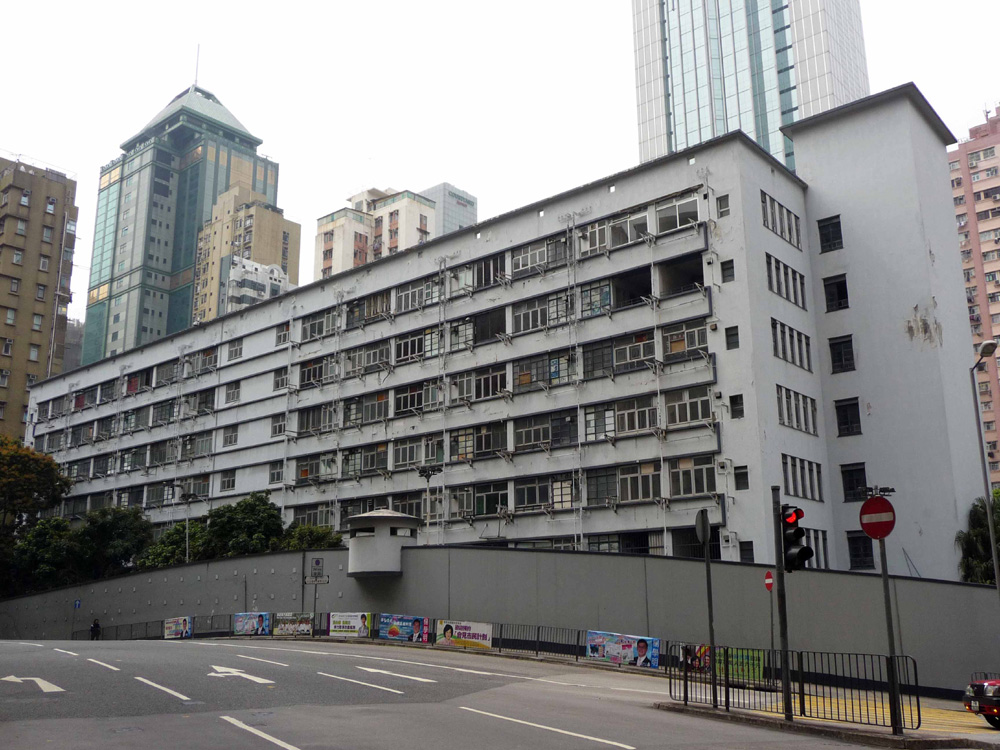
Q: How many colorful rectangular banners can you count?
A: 8